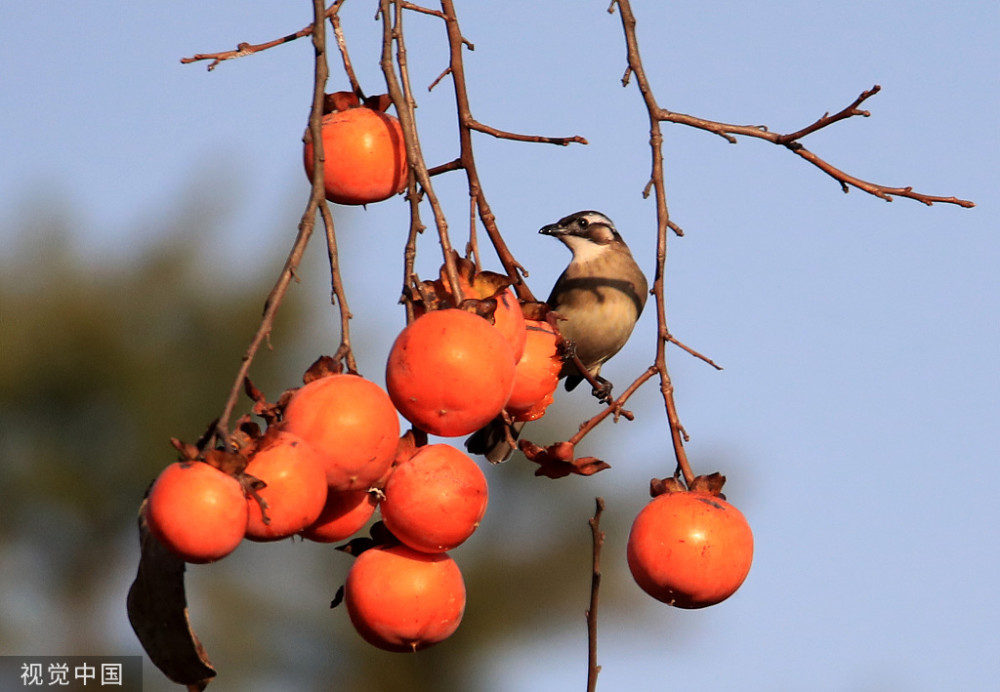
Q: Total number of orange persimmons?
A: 11